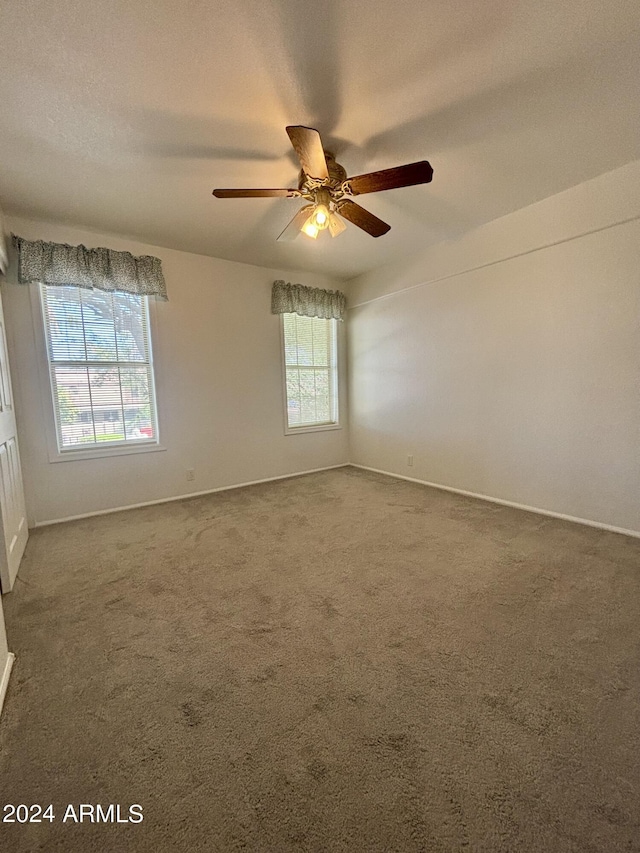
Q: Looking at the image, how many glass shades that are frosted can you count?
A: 3